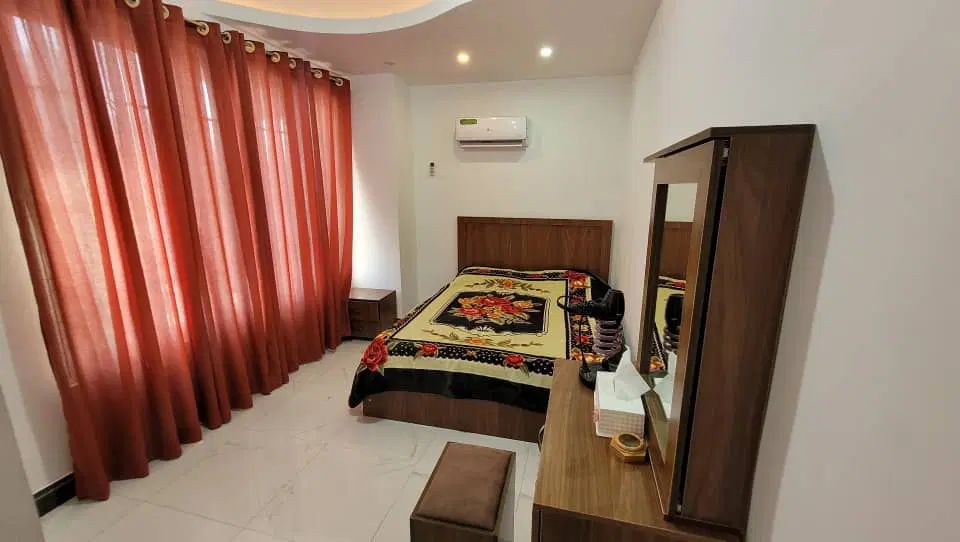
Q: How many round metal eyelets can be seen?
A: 9